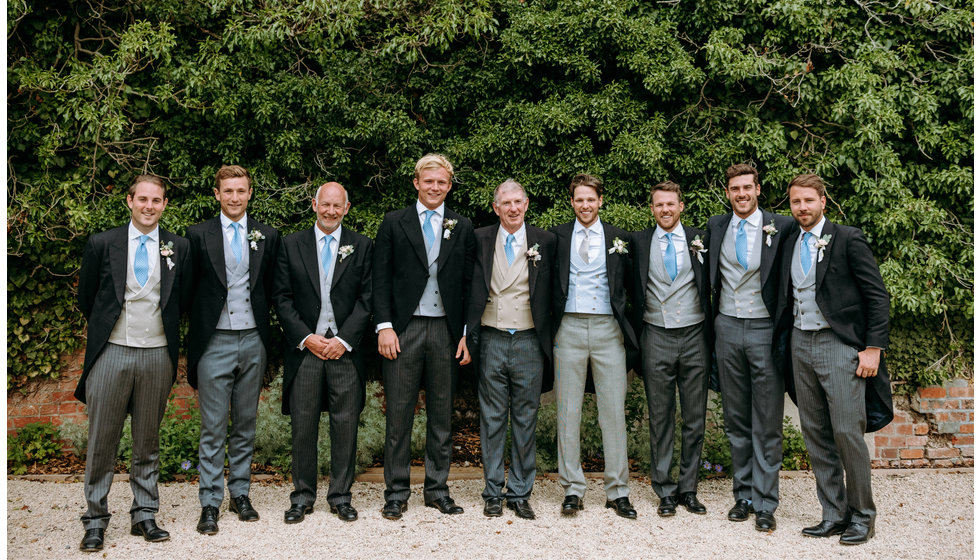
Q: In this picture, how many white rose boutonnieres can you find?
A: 9